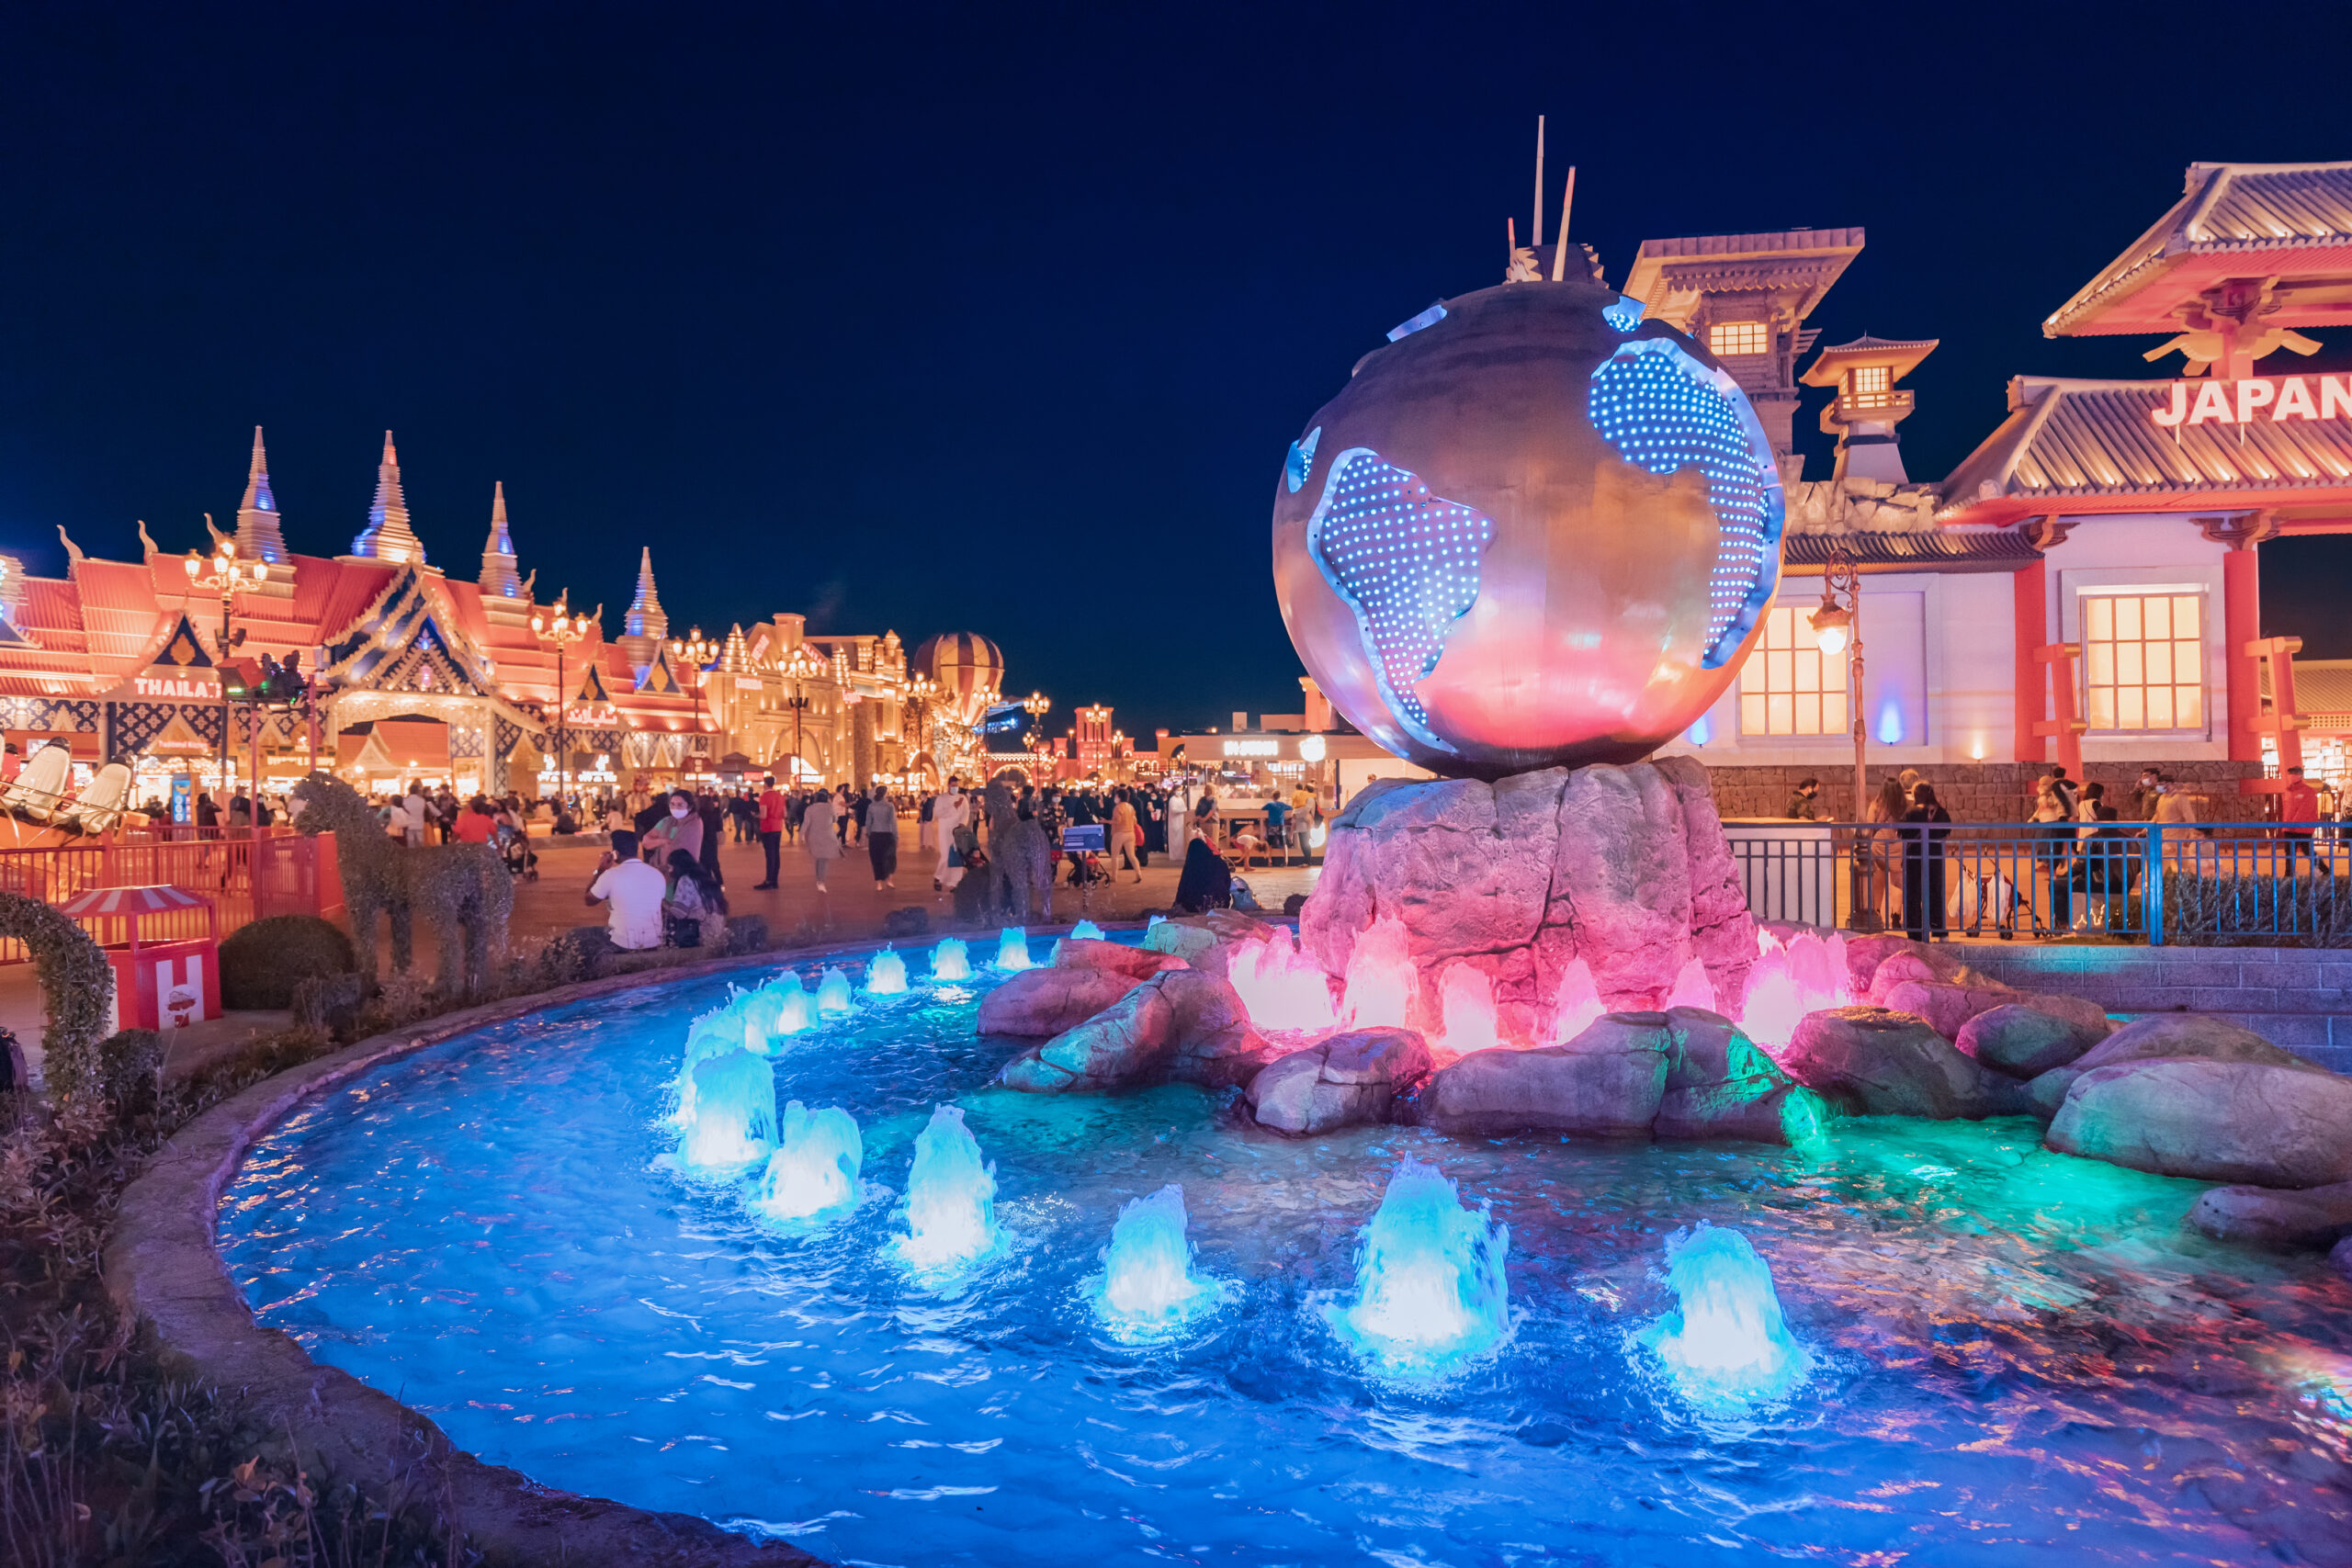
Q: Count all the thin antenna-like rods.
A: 3